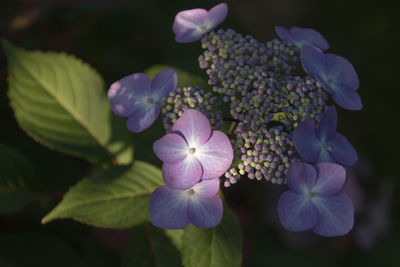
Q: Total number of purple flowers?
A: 8